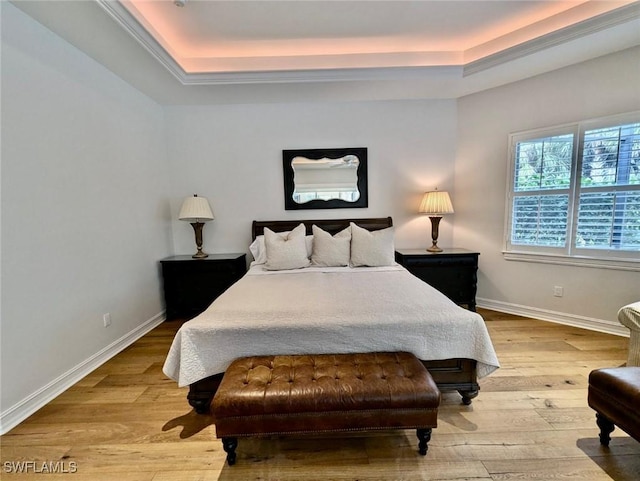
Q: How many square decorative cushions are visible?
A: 3